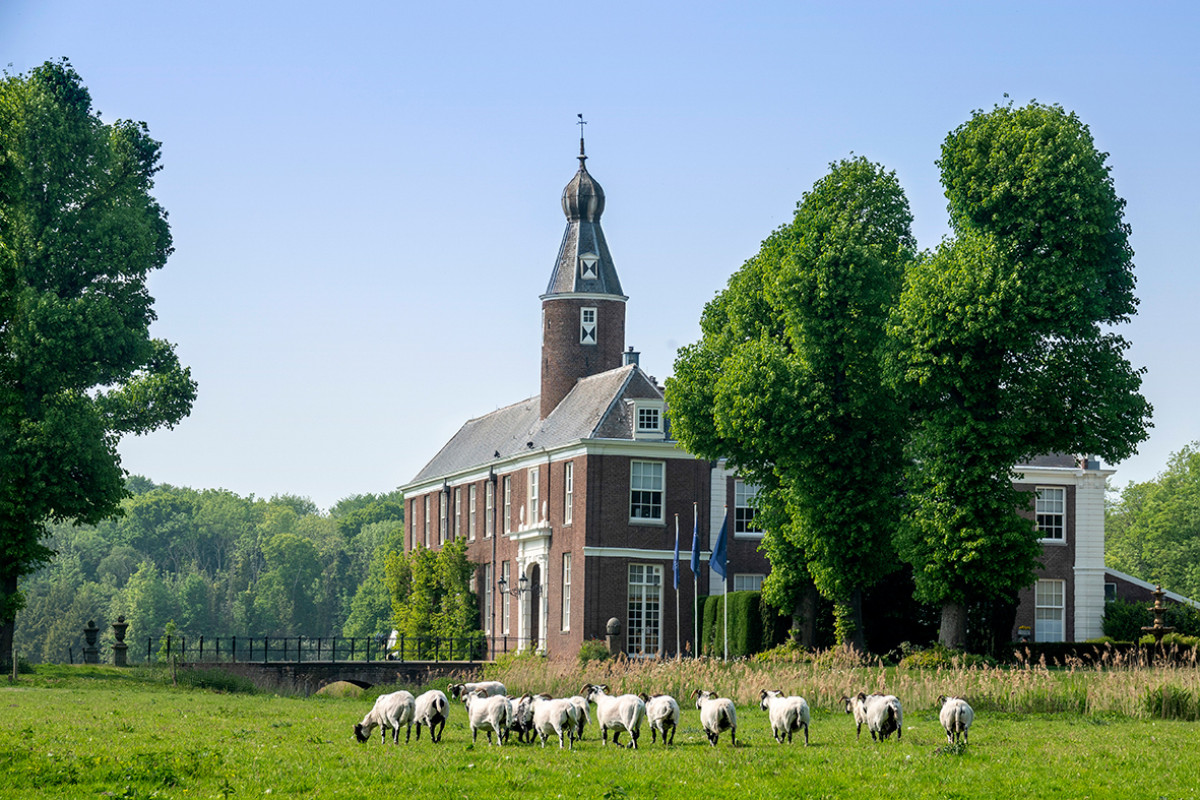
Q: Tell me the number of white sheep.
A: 14